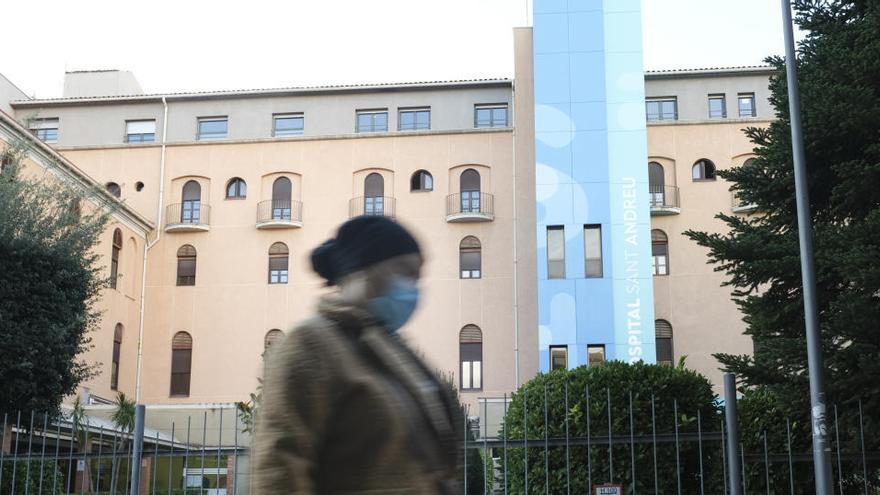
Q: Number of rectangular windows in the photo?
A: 14